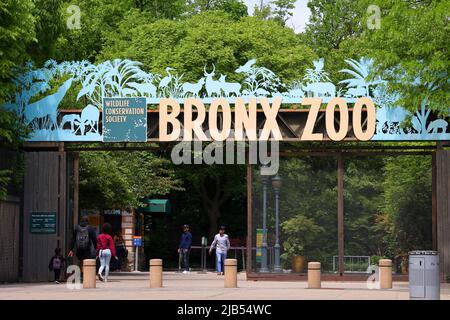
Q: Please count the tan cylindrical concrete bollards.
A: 5